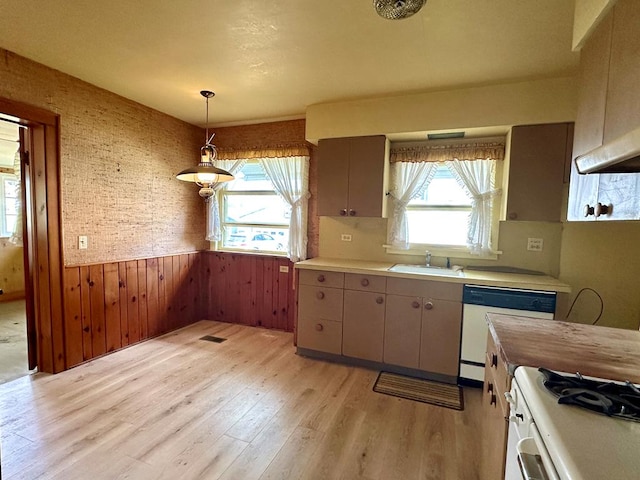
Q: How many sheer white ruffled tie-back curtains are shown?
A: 4